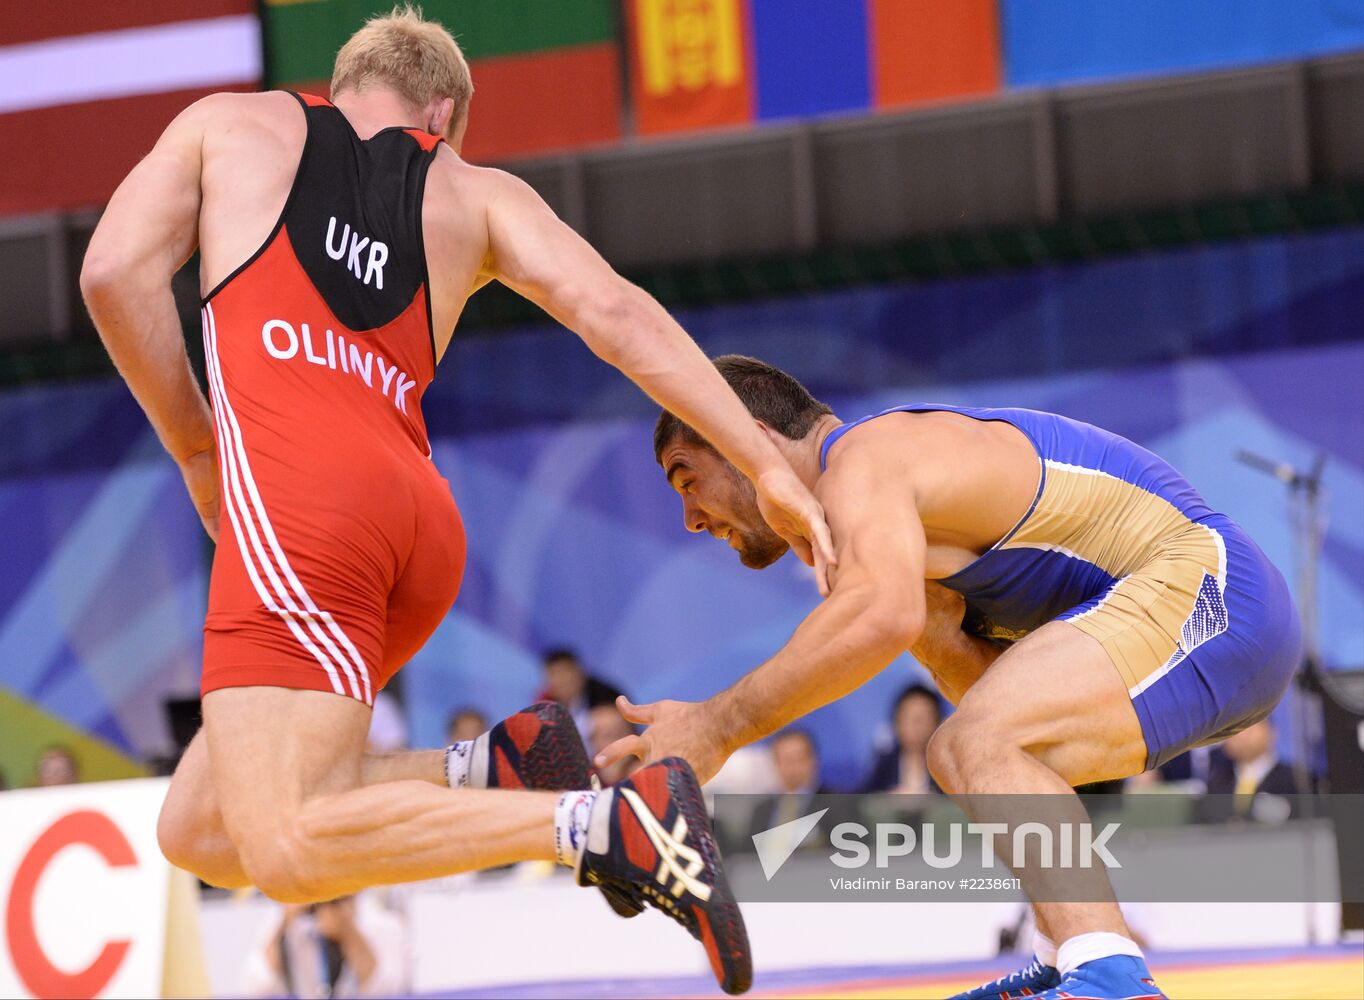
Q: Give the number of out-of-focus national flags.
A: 4